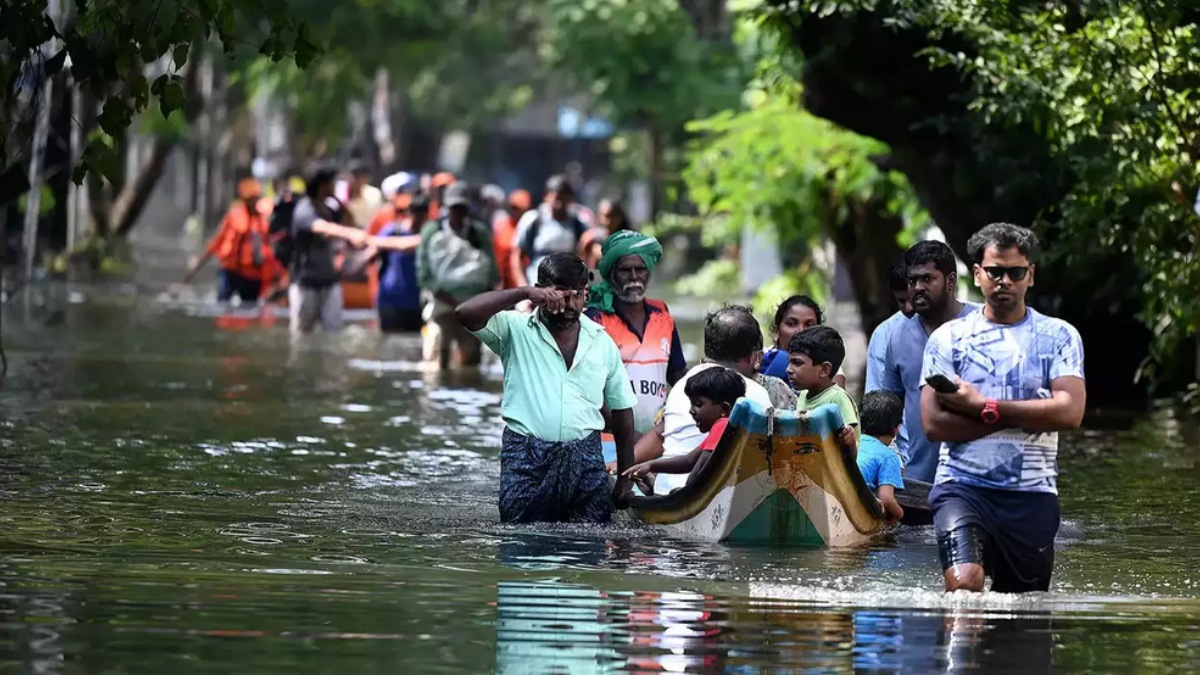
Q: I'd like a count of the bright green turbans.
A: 1